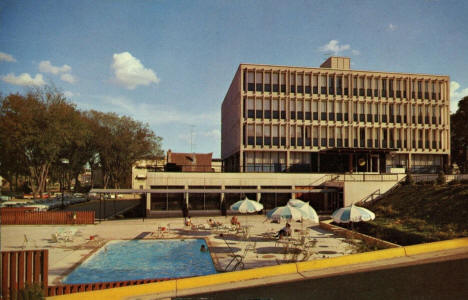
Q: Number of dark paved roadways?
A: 1